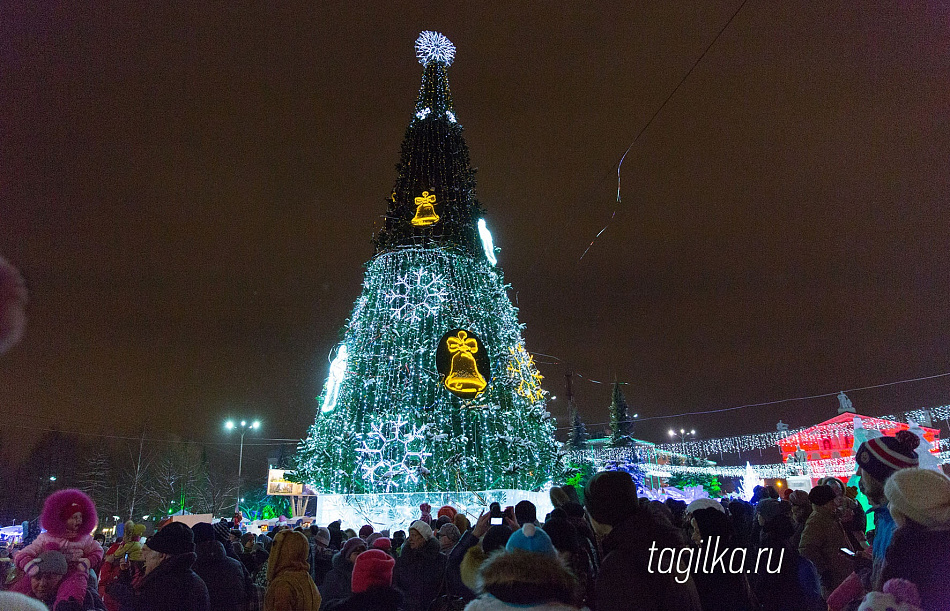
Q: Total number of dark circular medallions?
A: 1